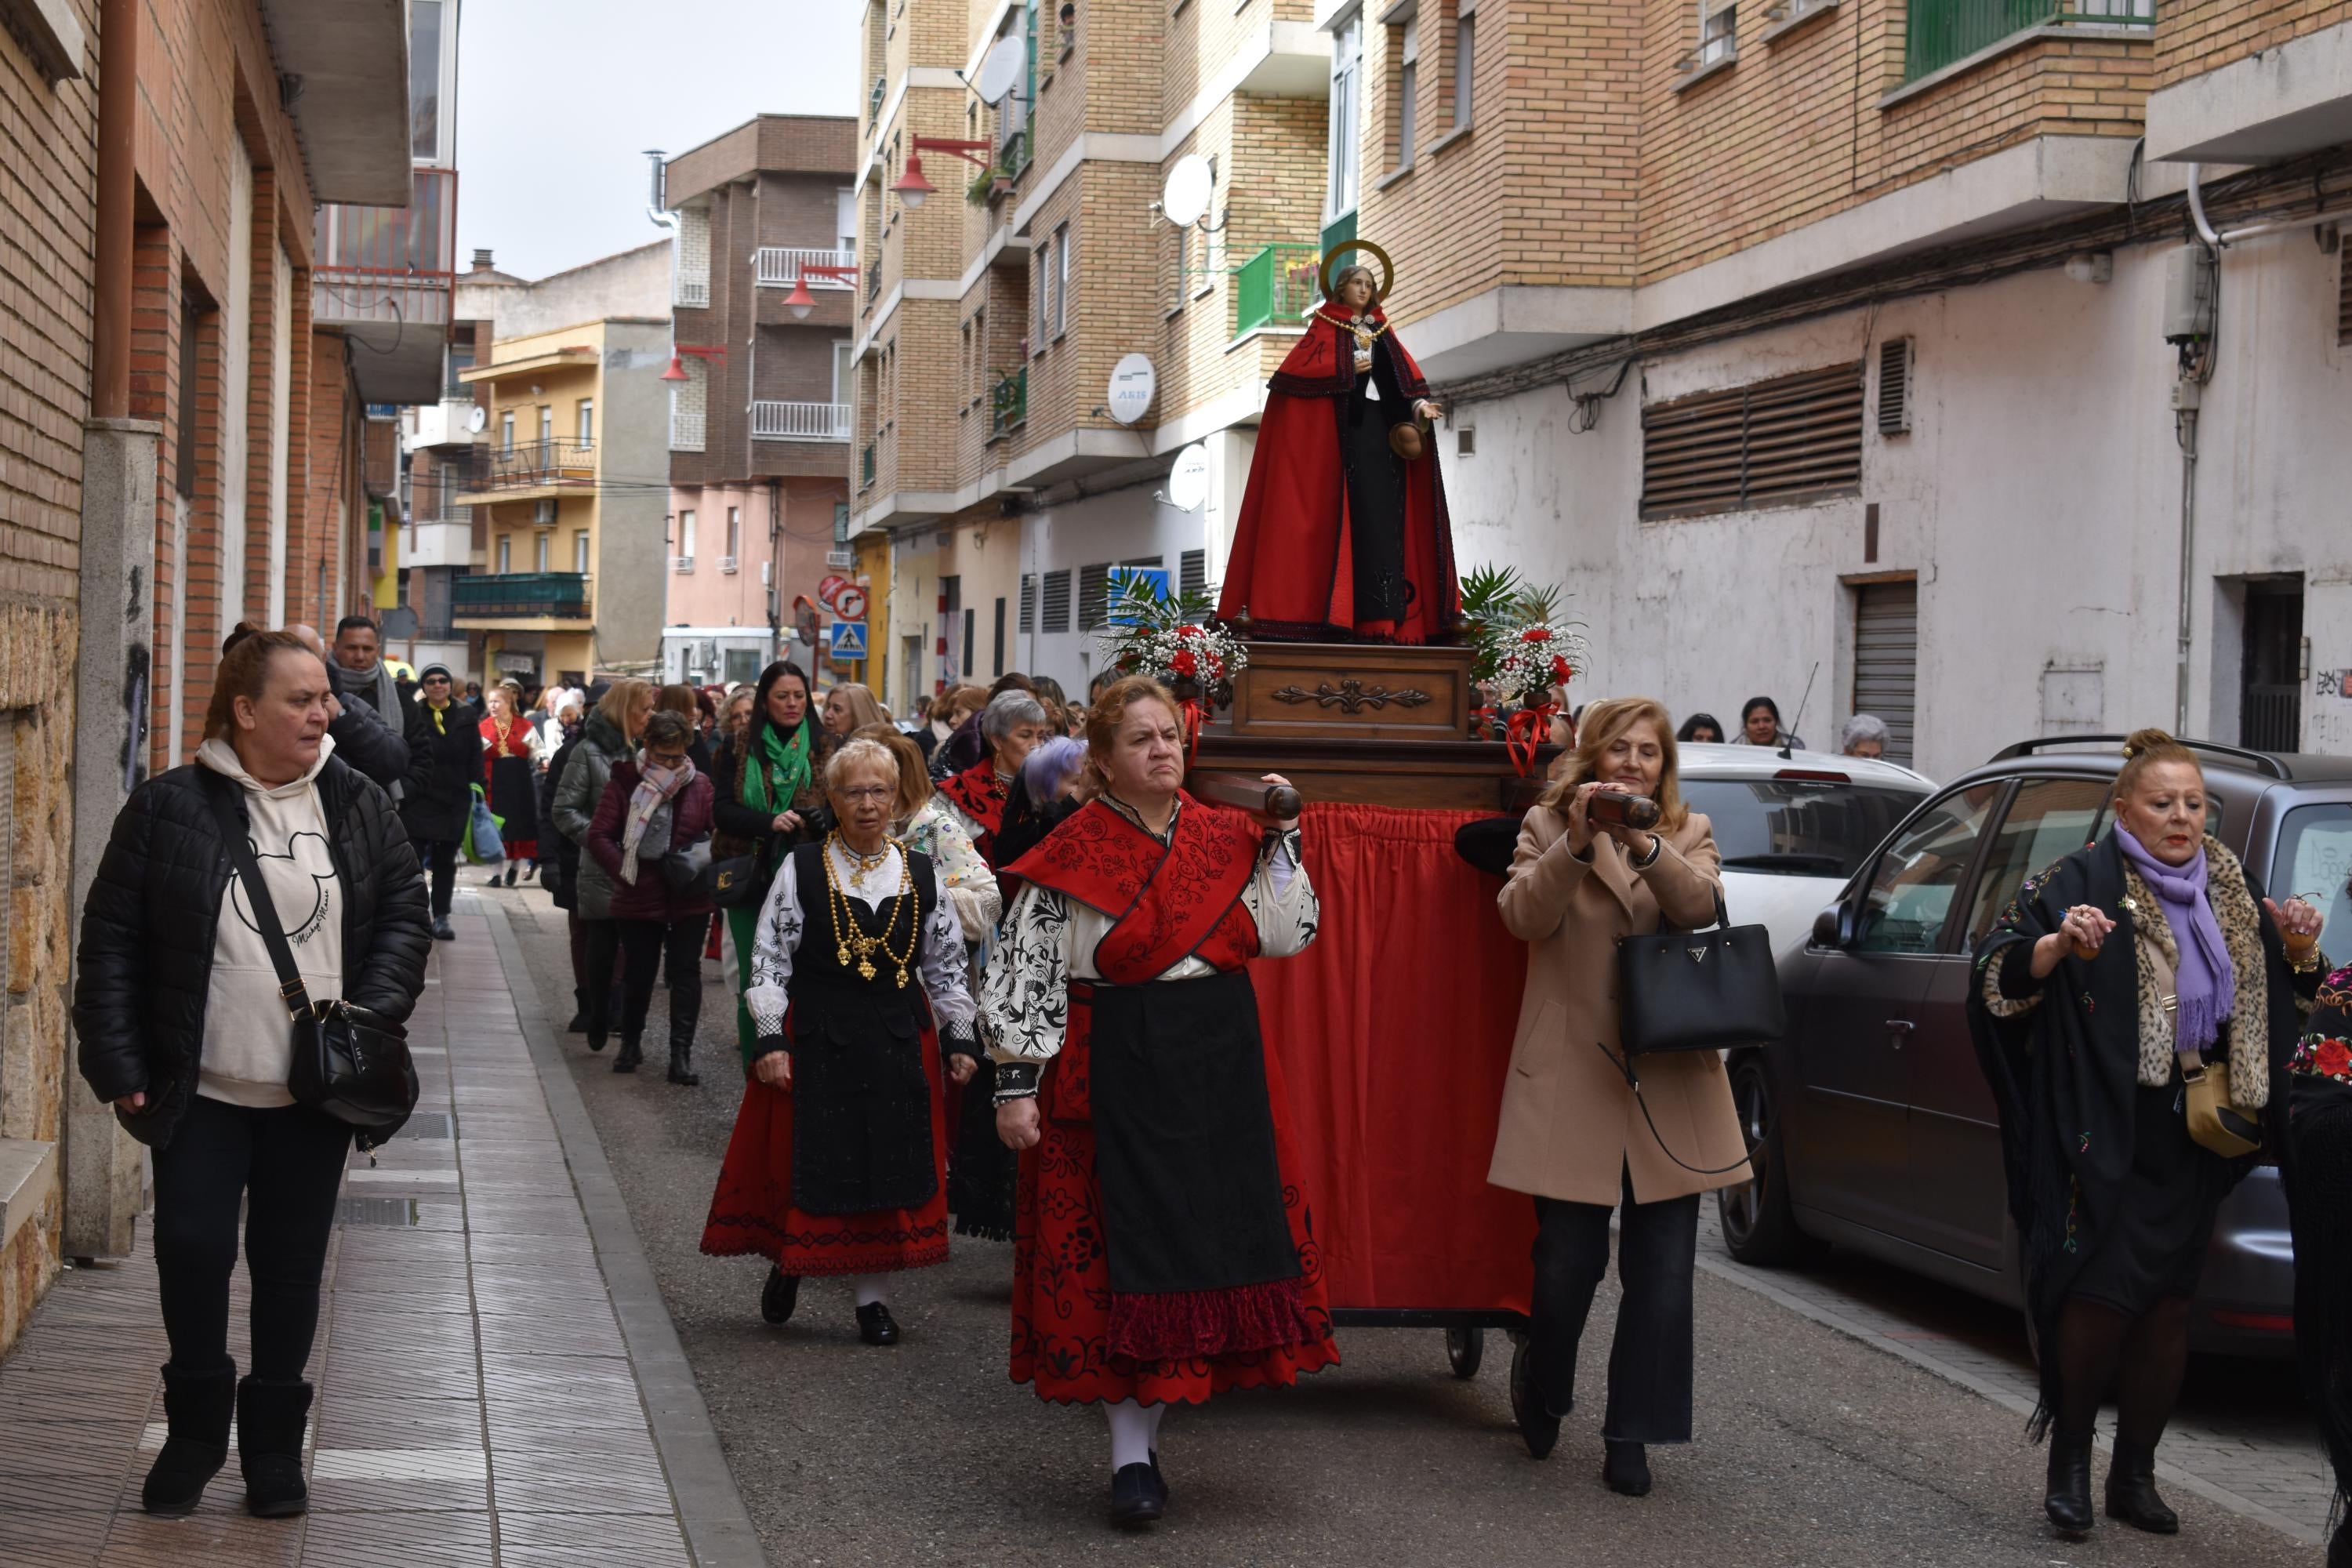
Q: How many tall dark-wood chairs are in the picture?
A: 0